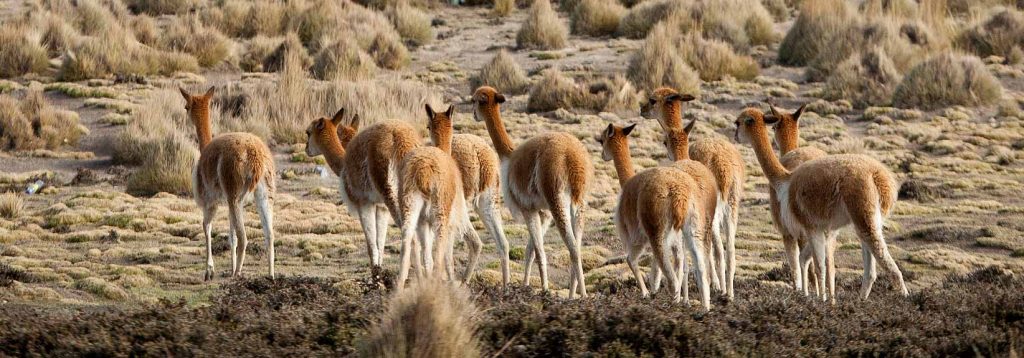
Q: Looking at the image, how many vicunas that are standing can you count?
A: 10